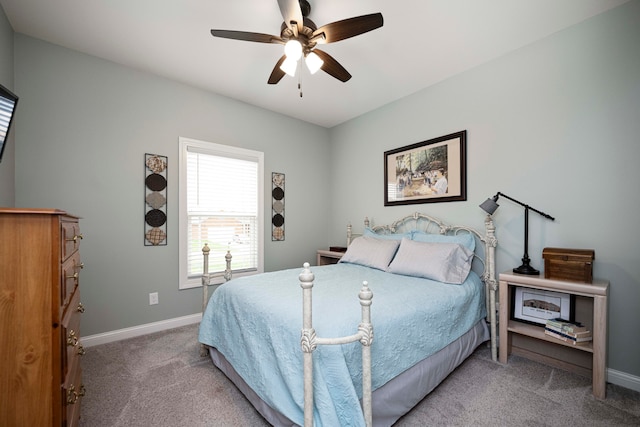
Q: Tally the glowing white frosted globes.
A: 3